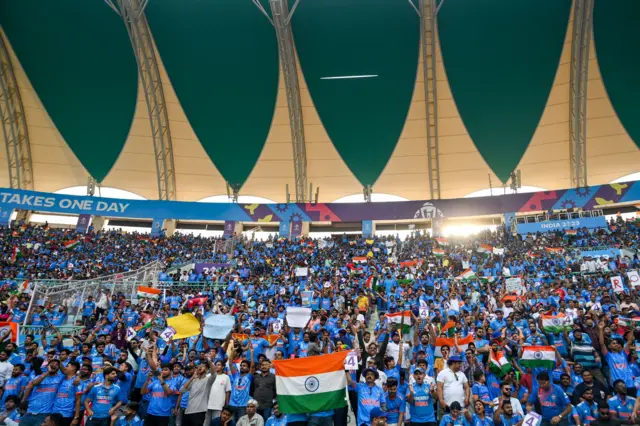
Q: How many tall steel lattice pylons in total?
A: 5